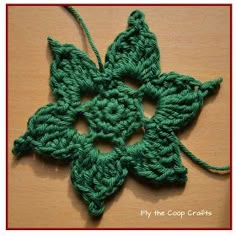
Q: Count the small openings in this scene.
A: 6